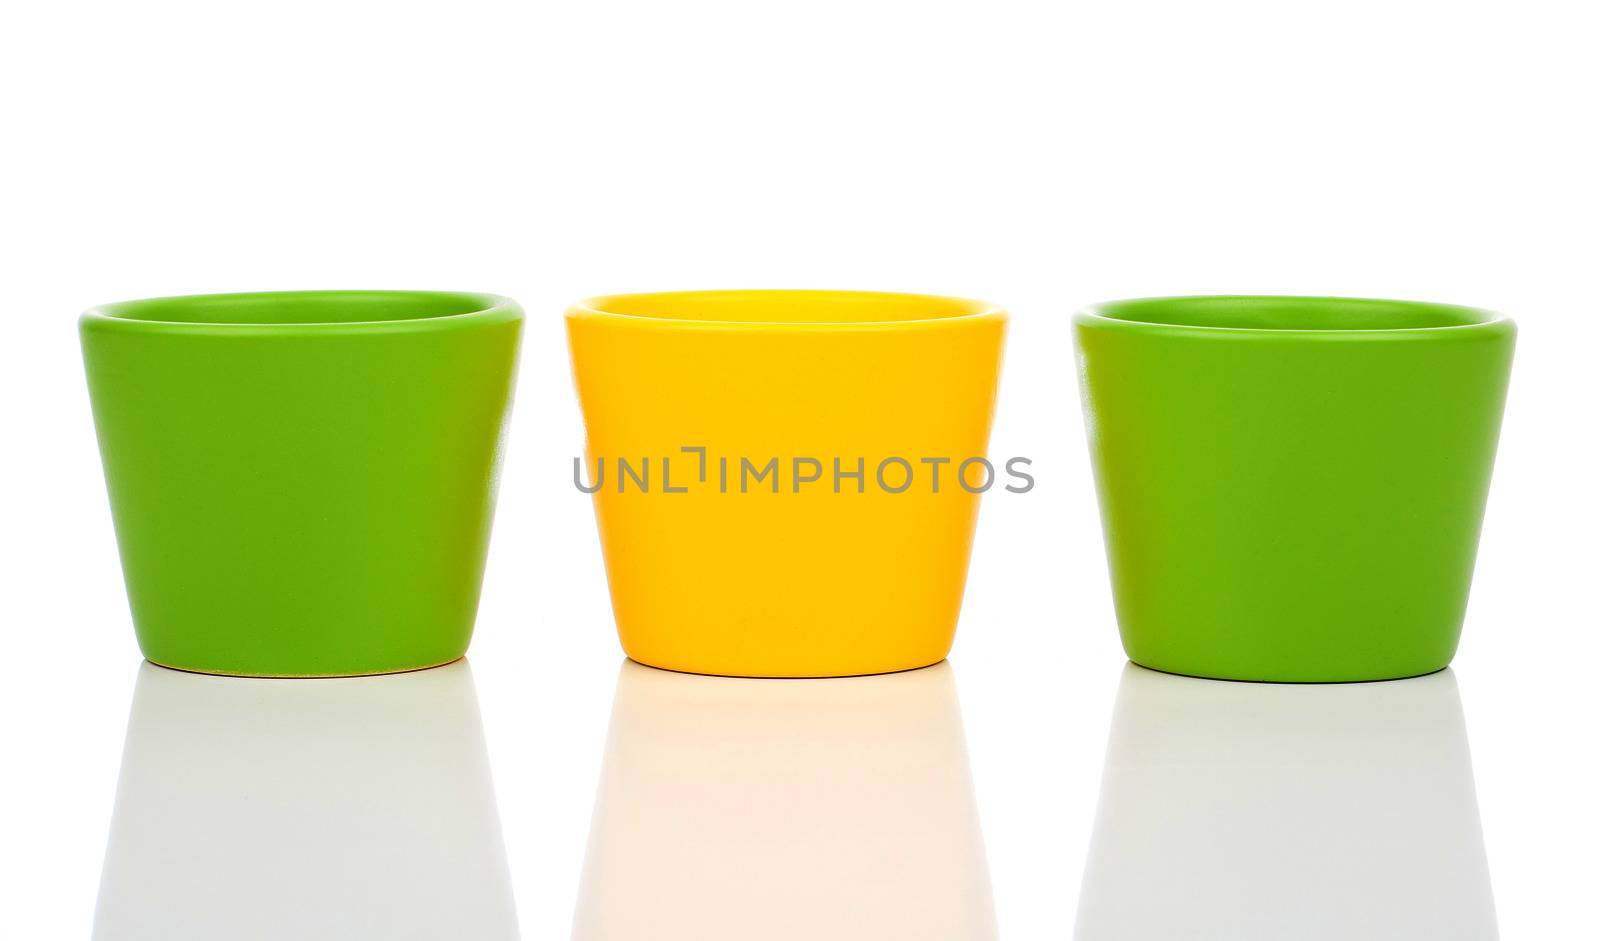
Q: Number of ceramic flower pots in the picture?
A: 3